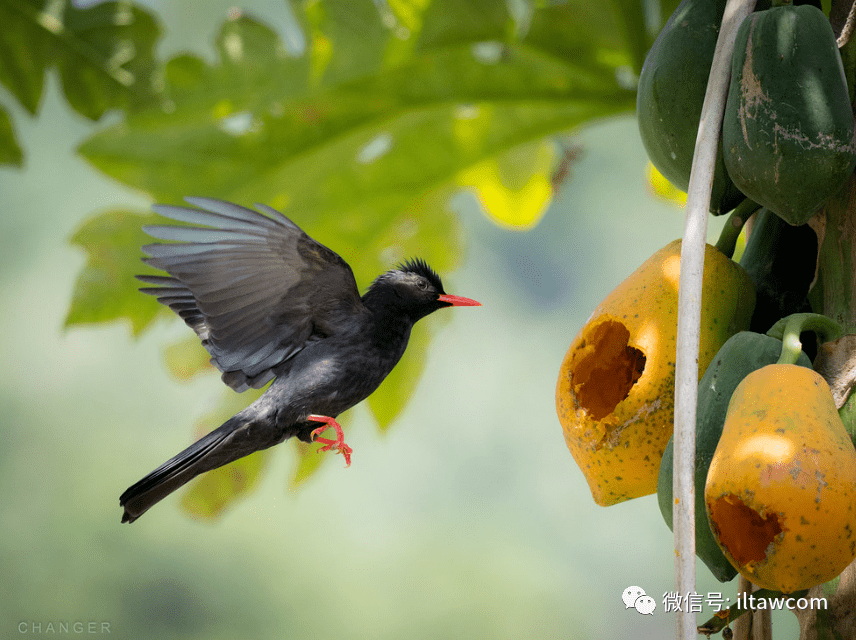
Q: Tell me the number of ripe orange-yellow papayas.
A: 2